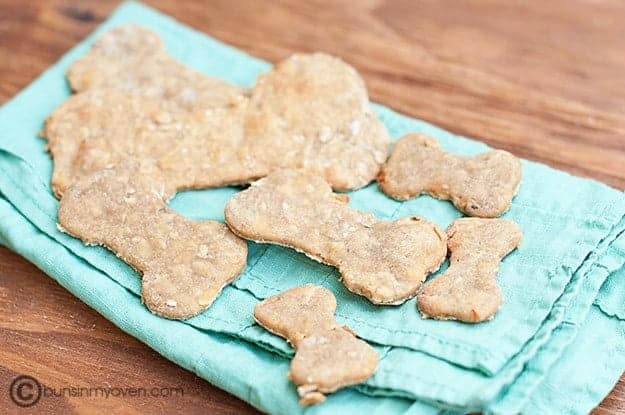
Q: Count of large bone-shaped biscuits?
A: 4